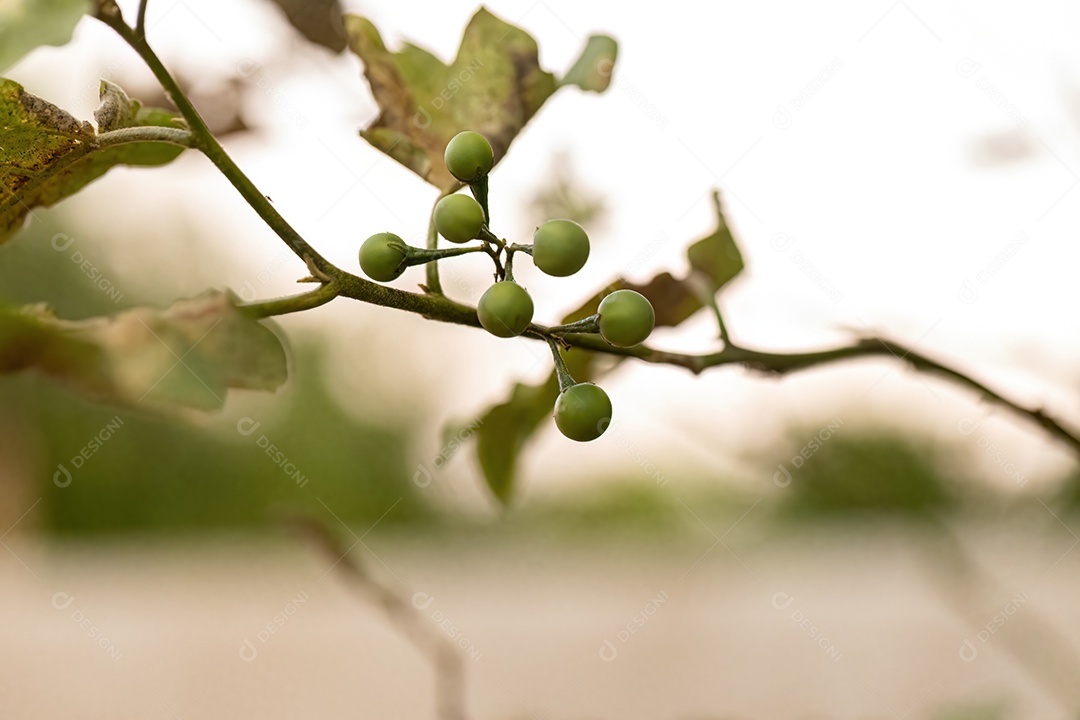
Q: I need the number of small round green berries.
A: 7